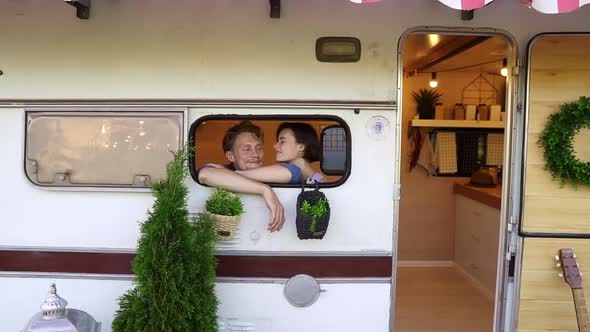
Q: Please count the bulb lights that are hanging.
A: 2